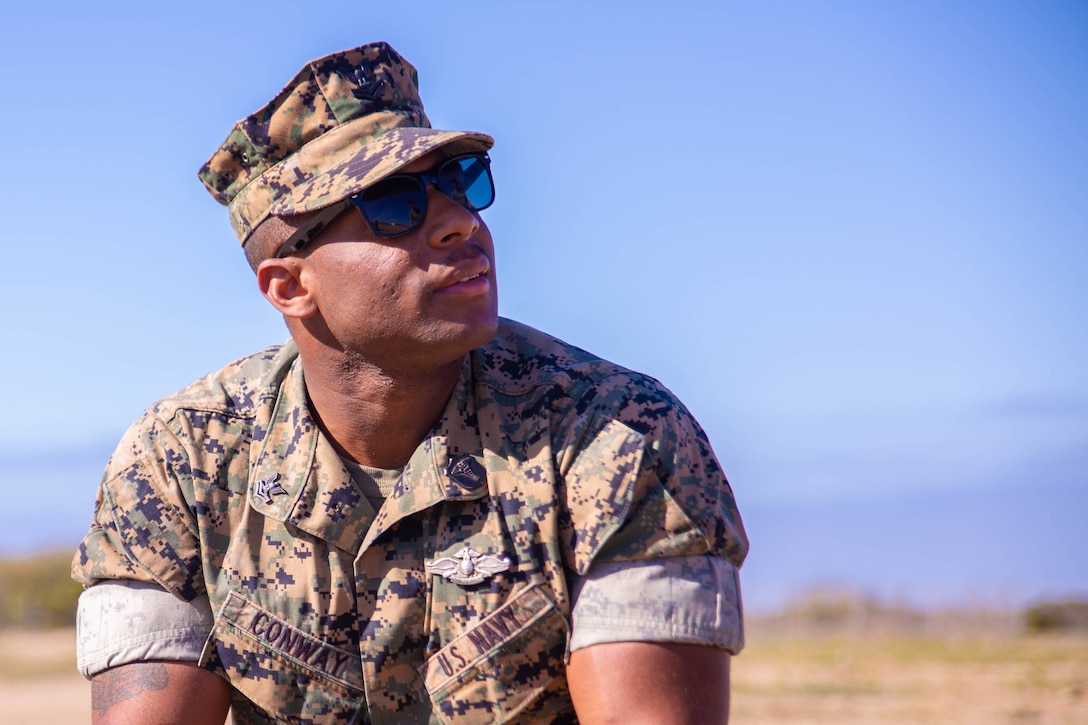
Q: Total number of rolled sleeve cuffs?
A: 2